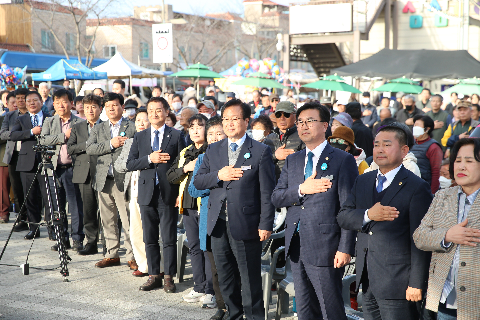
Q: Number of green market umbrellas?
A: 5